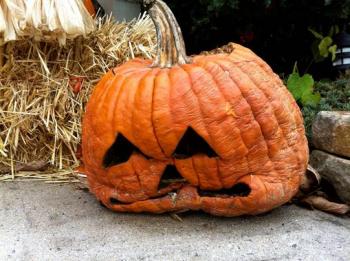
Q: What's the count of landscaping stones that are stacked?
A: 2